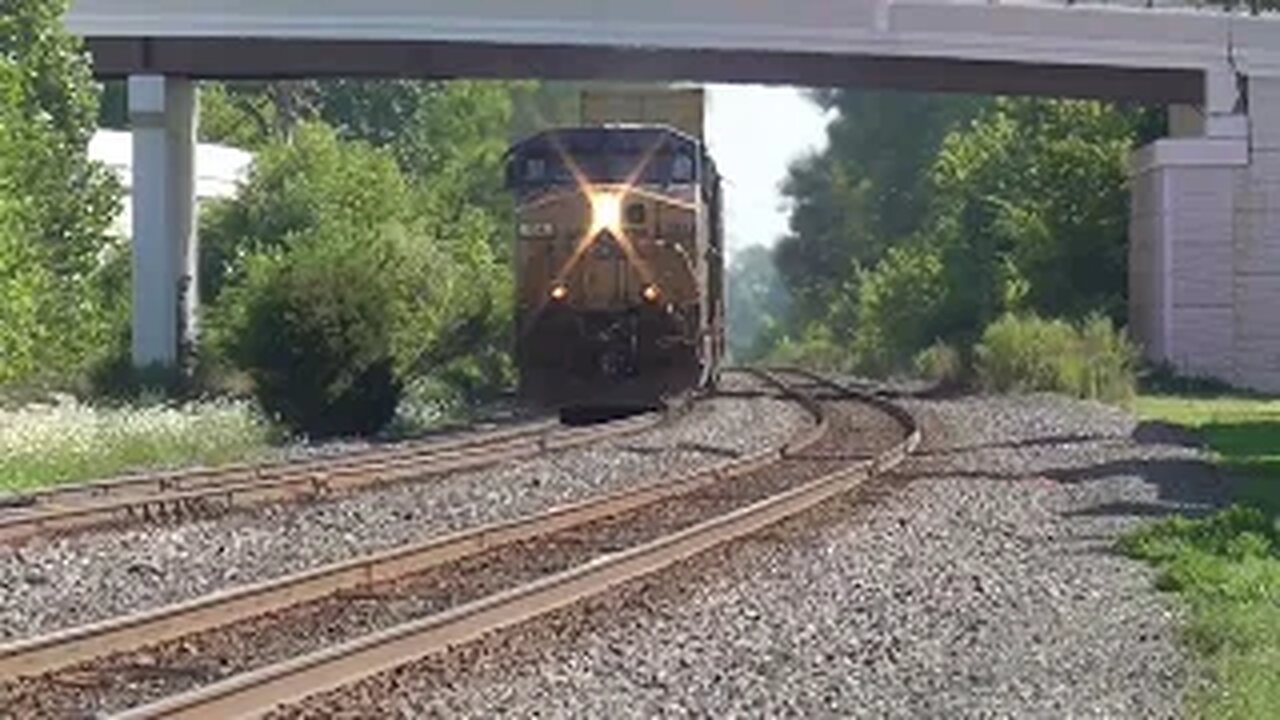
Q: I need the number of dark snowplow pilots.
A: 1